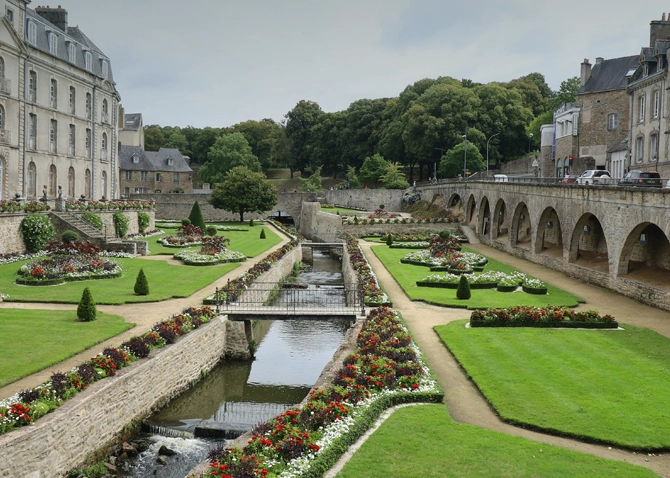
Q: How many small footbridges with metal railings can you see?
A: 2